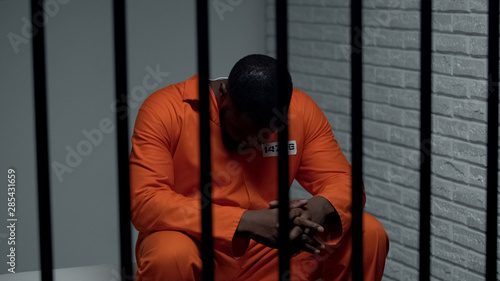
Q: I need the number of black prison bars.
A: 7